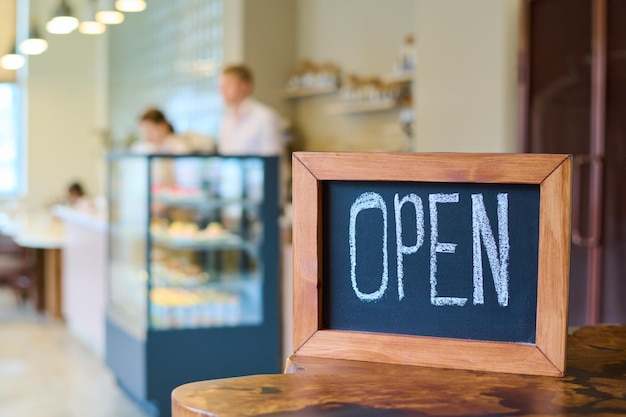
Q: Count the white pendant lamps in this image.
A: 6